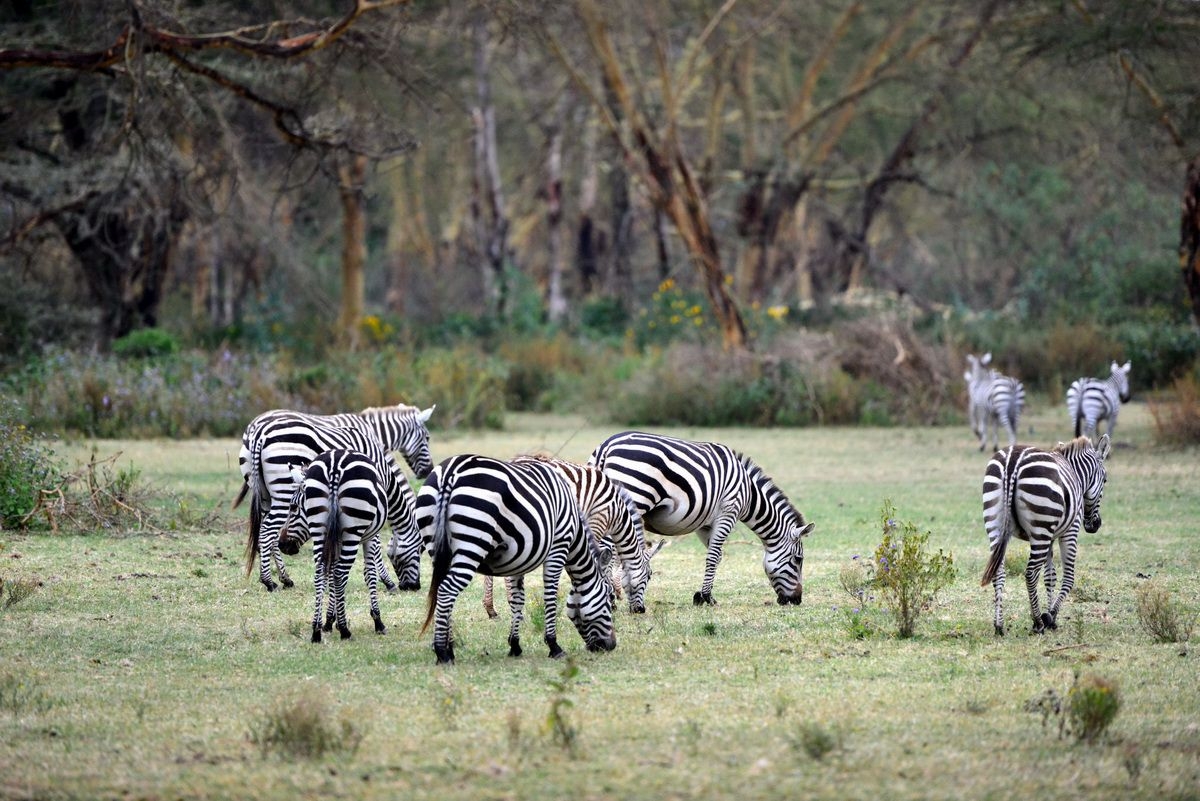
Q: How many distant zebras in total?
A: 2